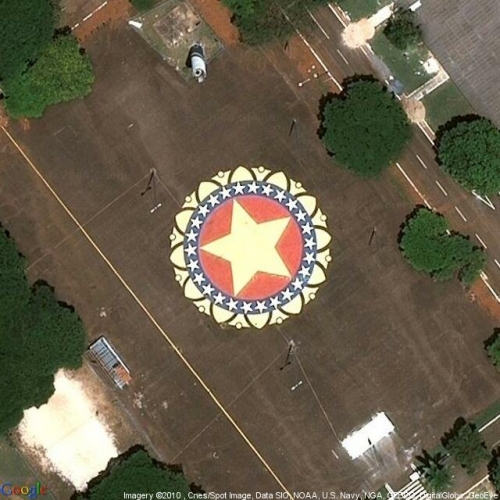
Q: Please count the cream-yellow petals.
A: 12